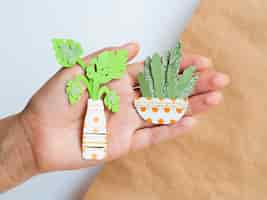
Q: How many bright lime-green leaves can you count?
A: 4